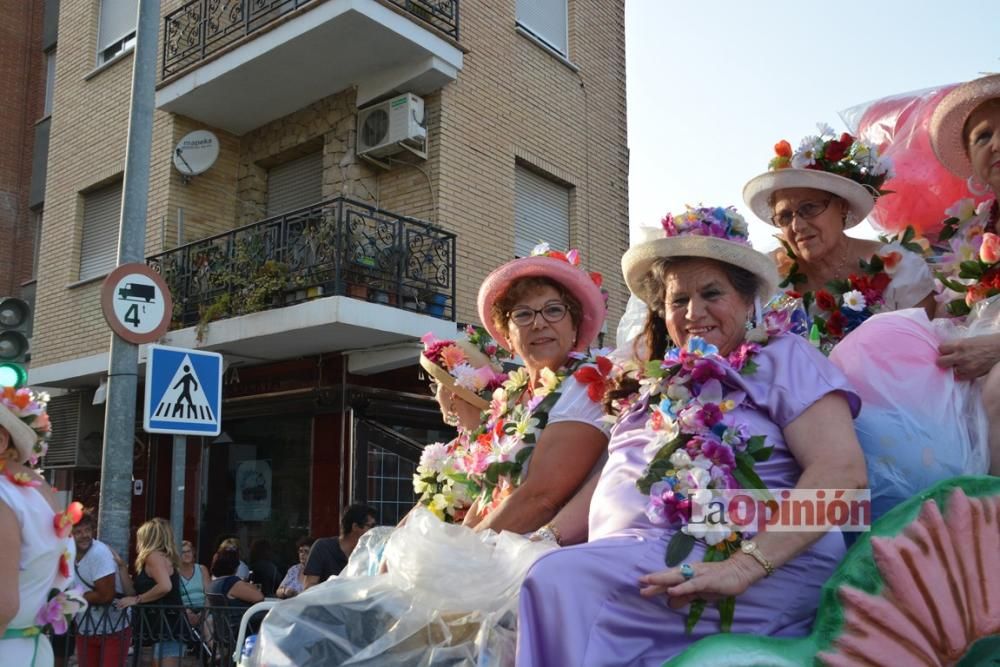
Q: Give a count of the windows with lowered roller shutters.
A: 5